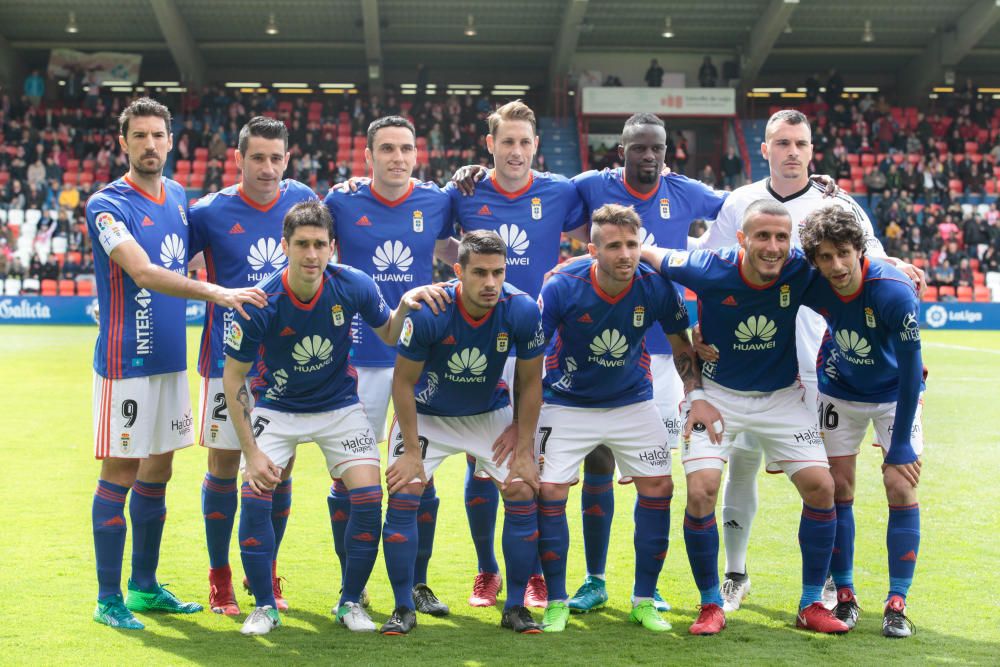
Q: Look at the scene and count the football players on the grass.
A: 11